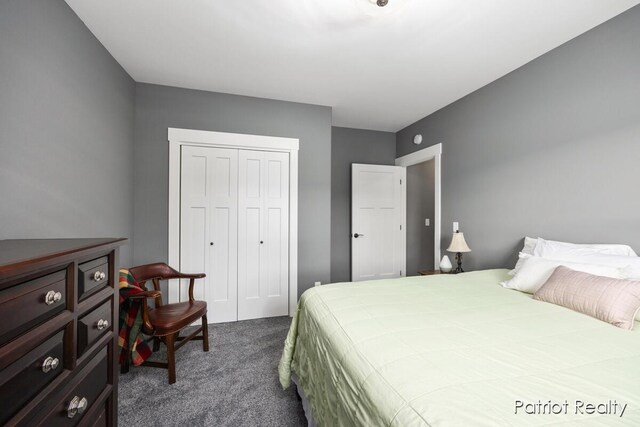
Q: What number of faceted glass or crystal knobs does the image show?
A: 5